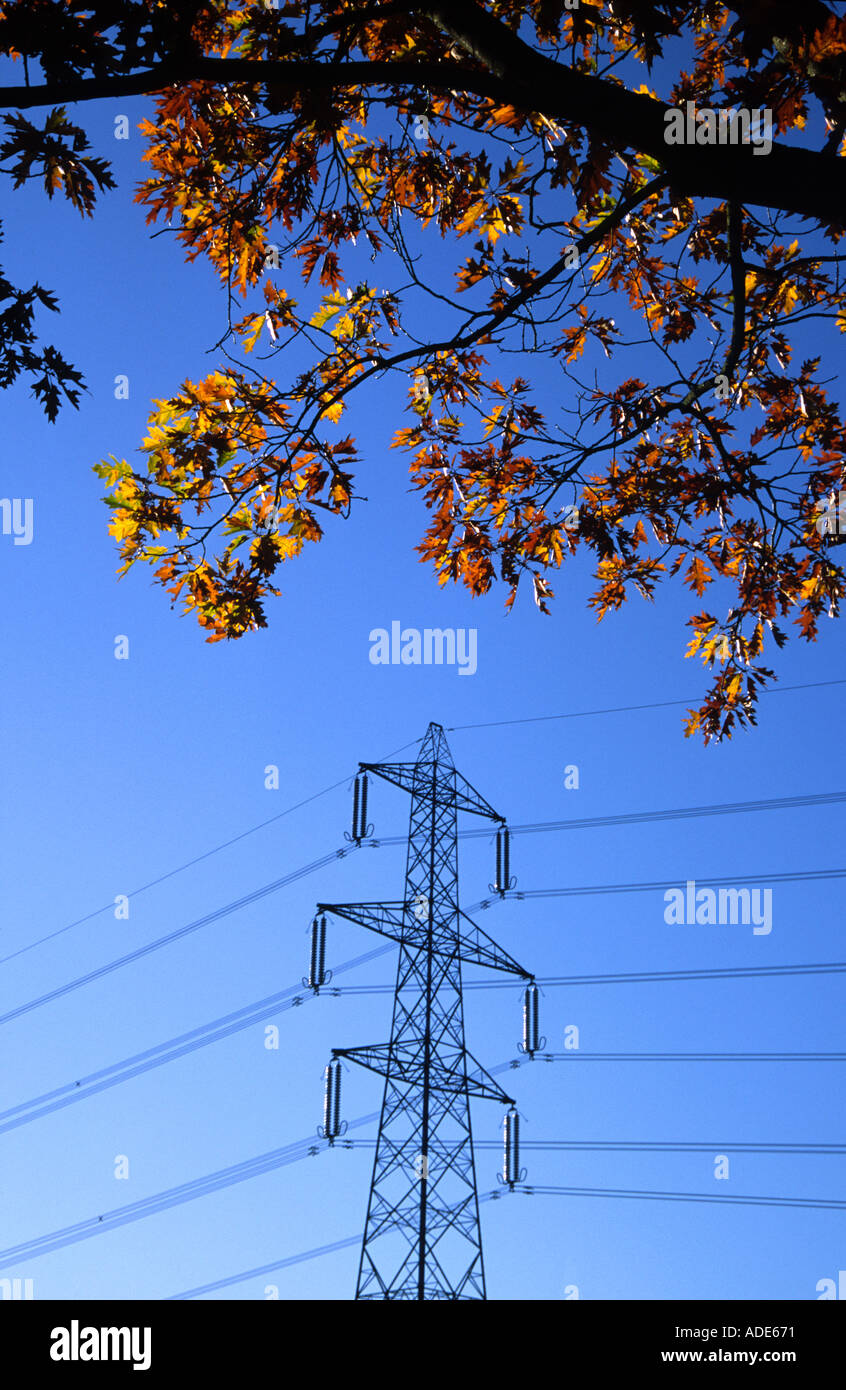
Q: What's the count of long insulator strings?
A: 12